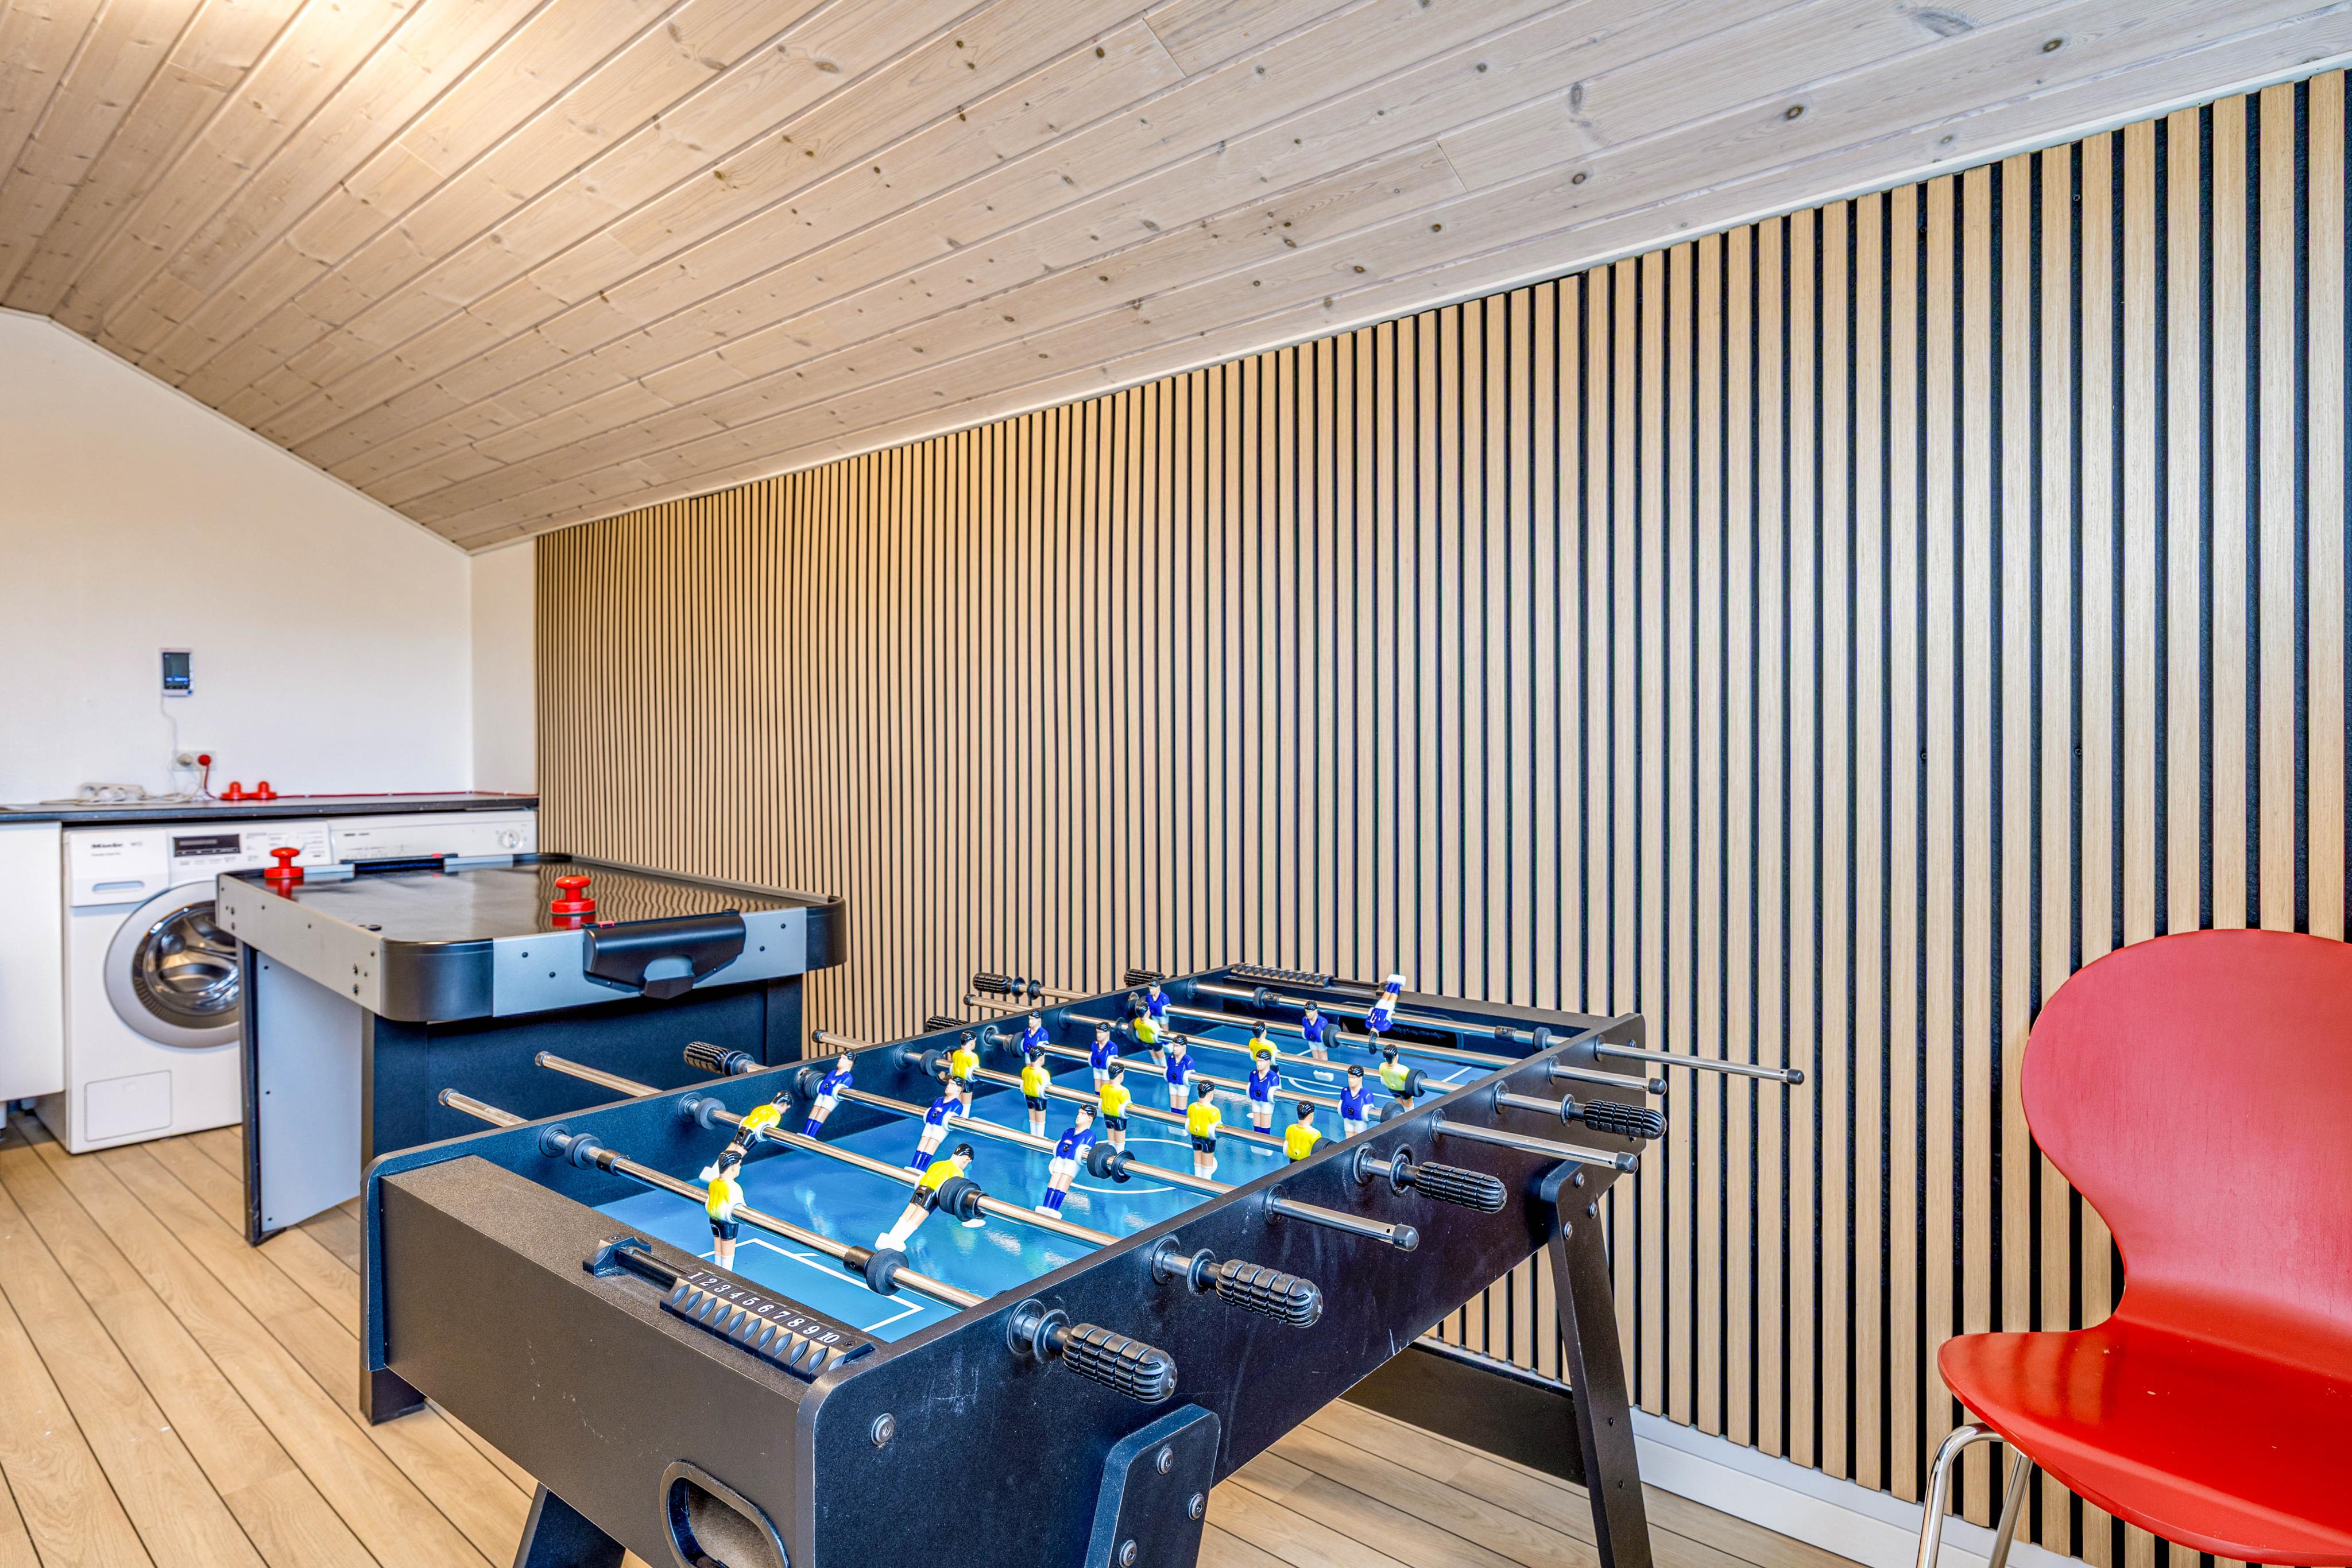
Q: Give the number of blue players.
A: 11